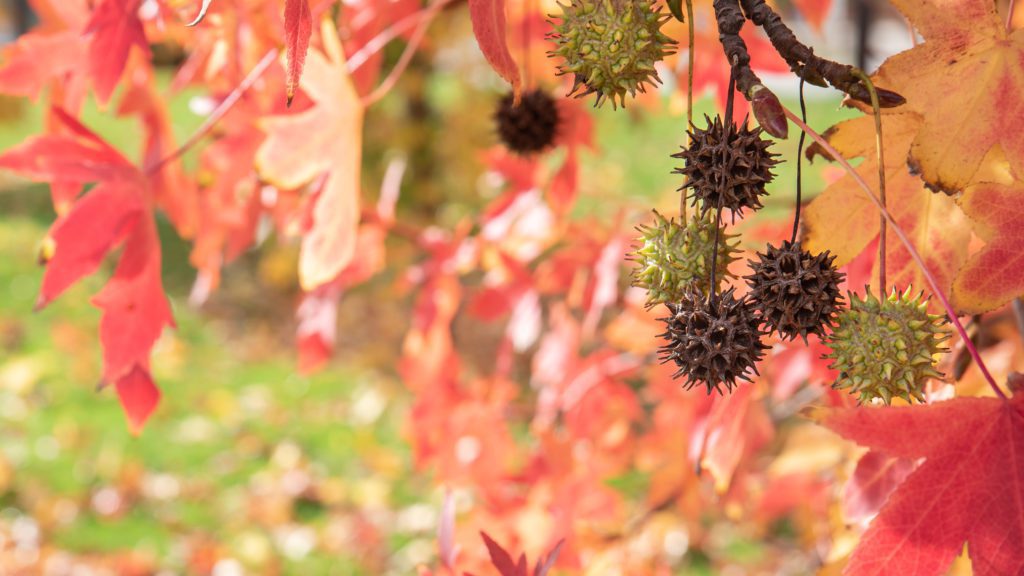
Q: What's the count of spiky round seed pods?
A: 7